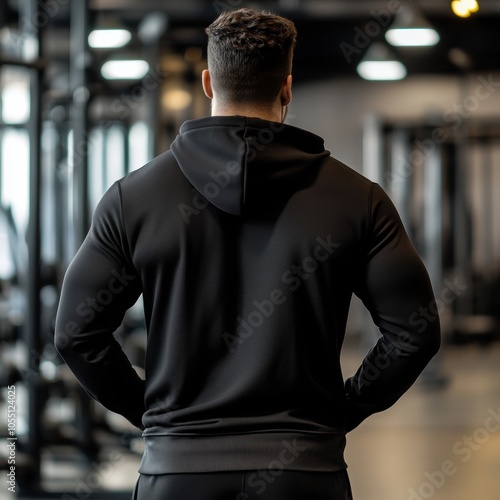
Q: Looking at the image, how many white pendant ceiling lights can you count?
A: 4